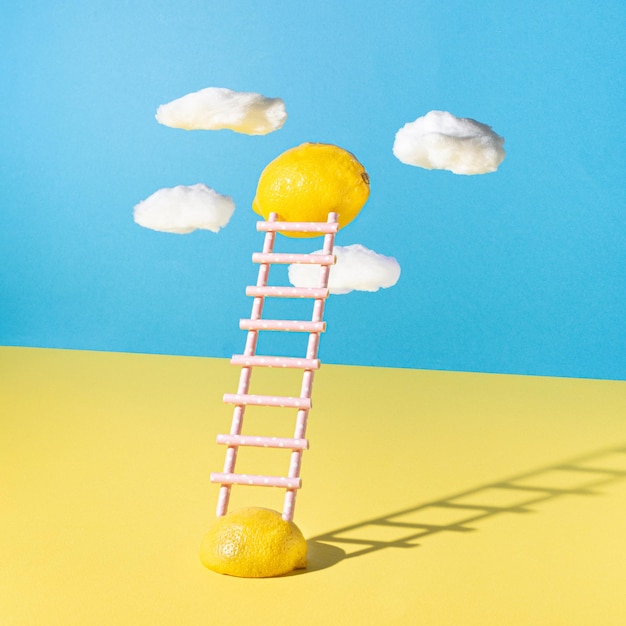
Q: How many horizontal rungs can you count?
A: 8